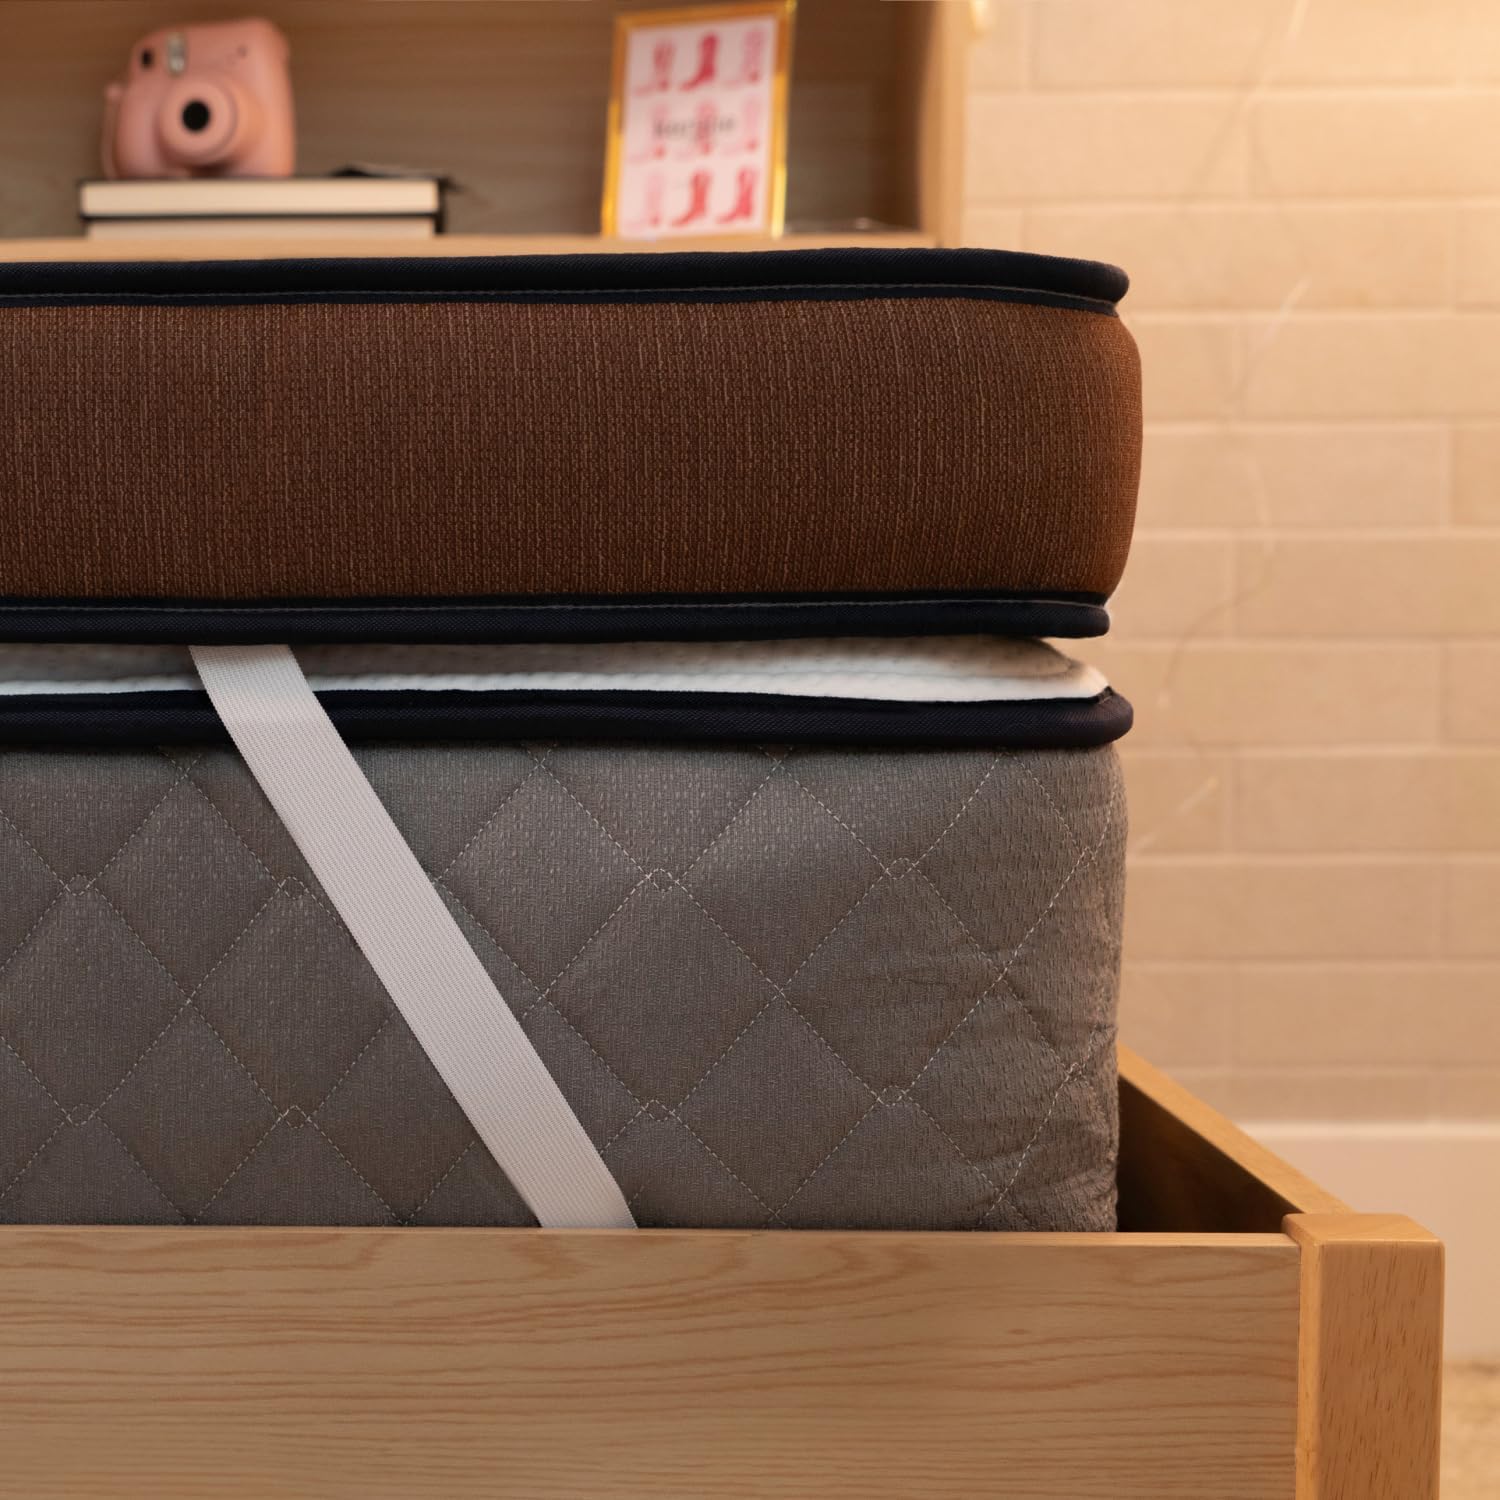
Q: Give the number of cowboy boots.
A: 9